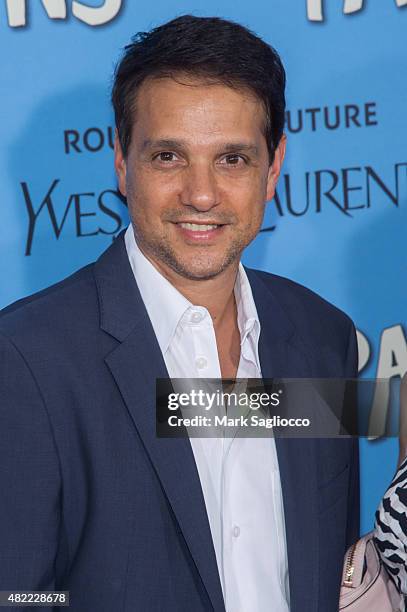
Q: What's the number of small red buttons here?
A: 0